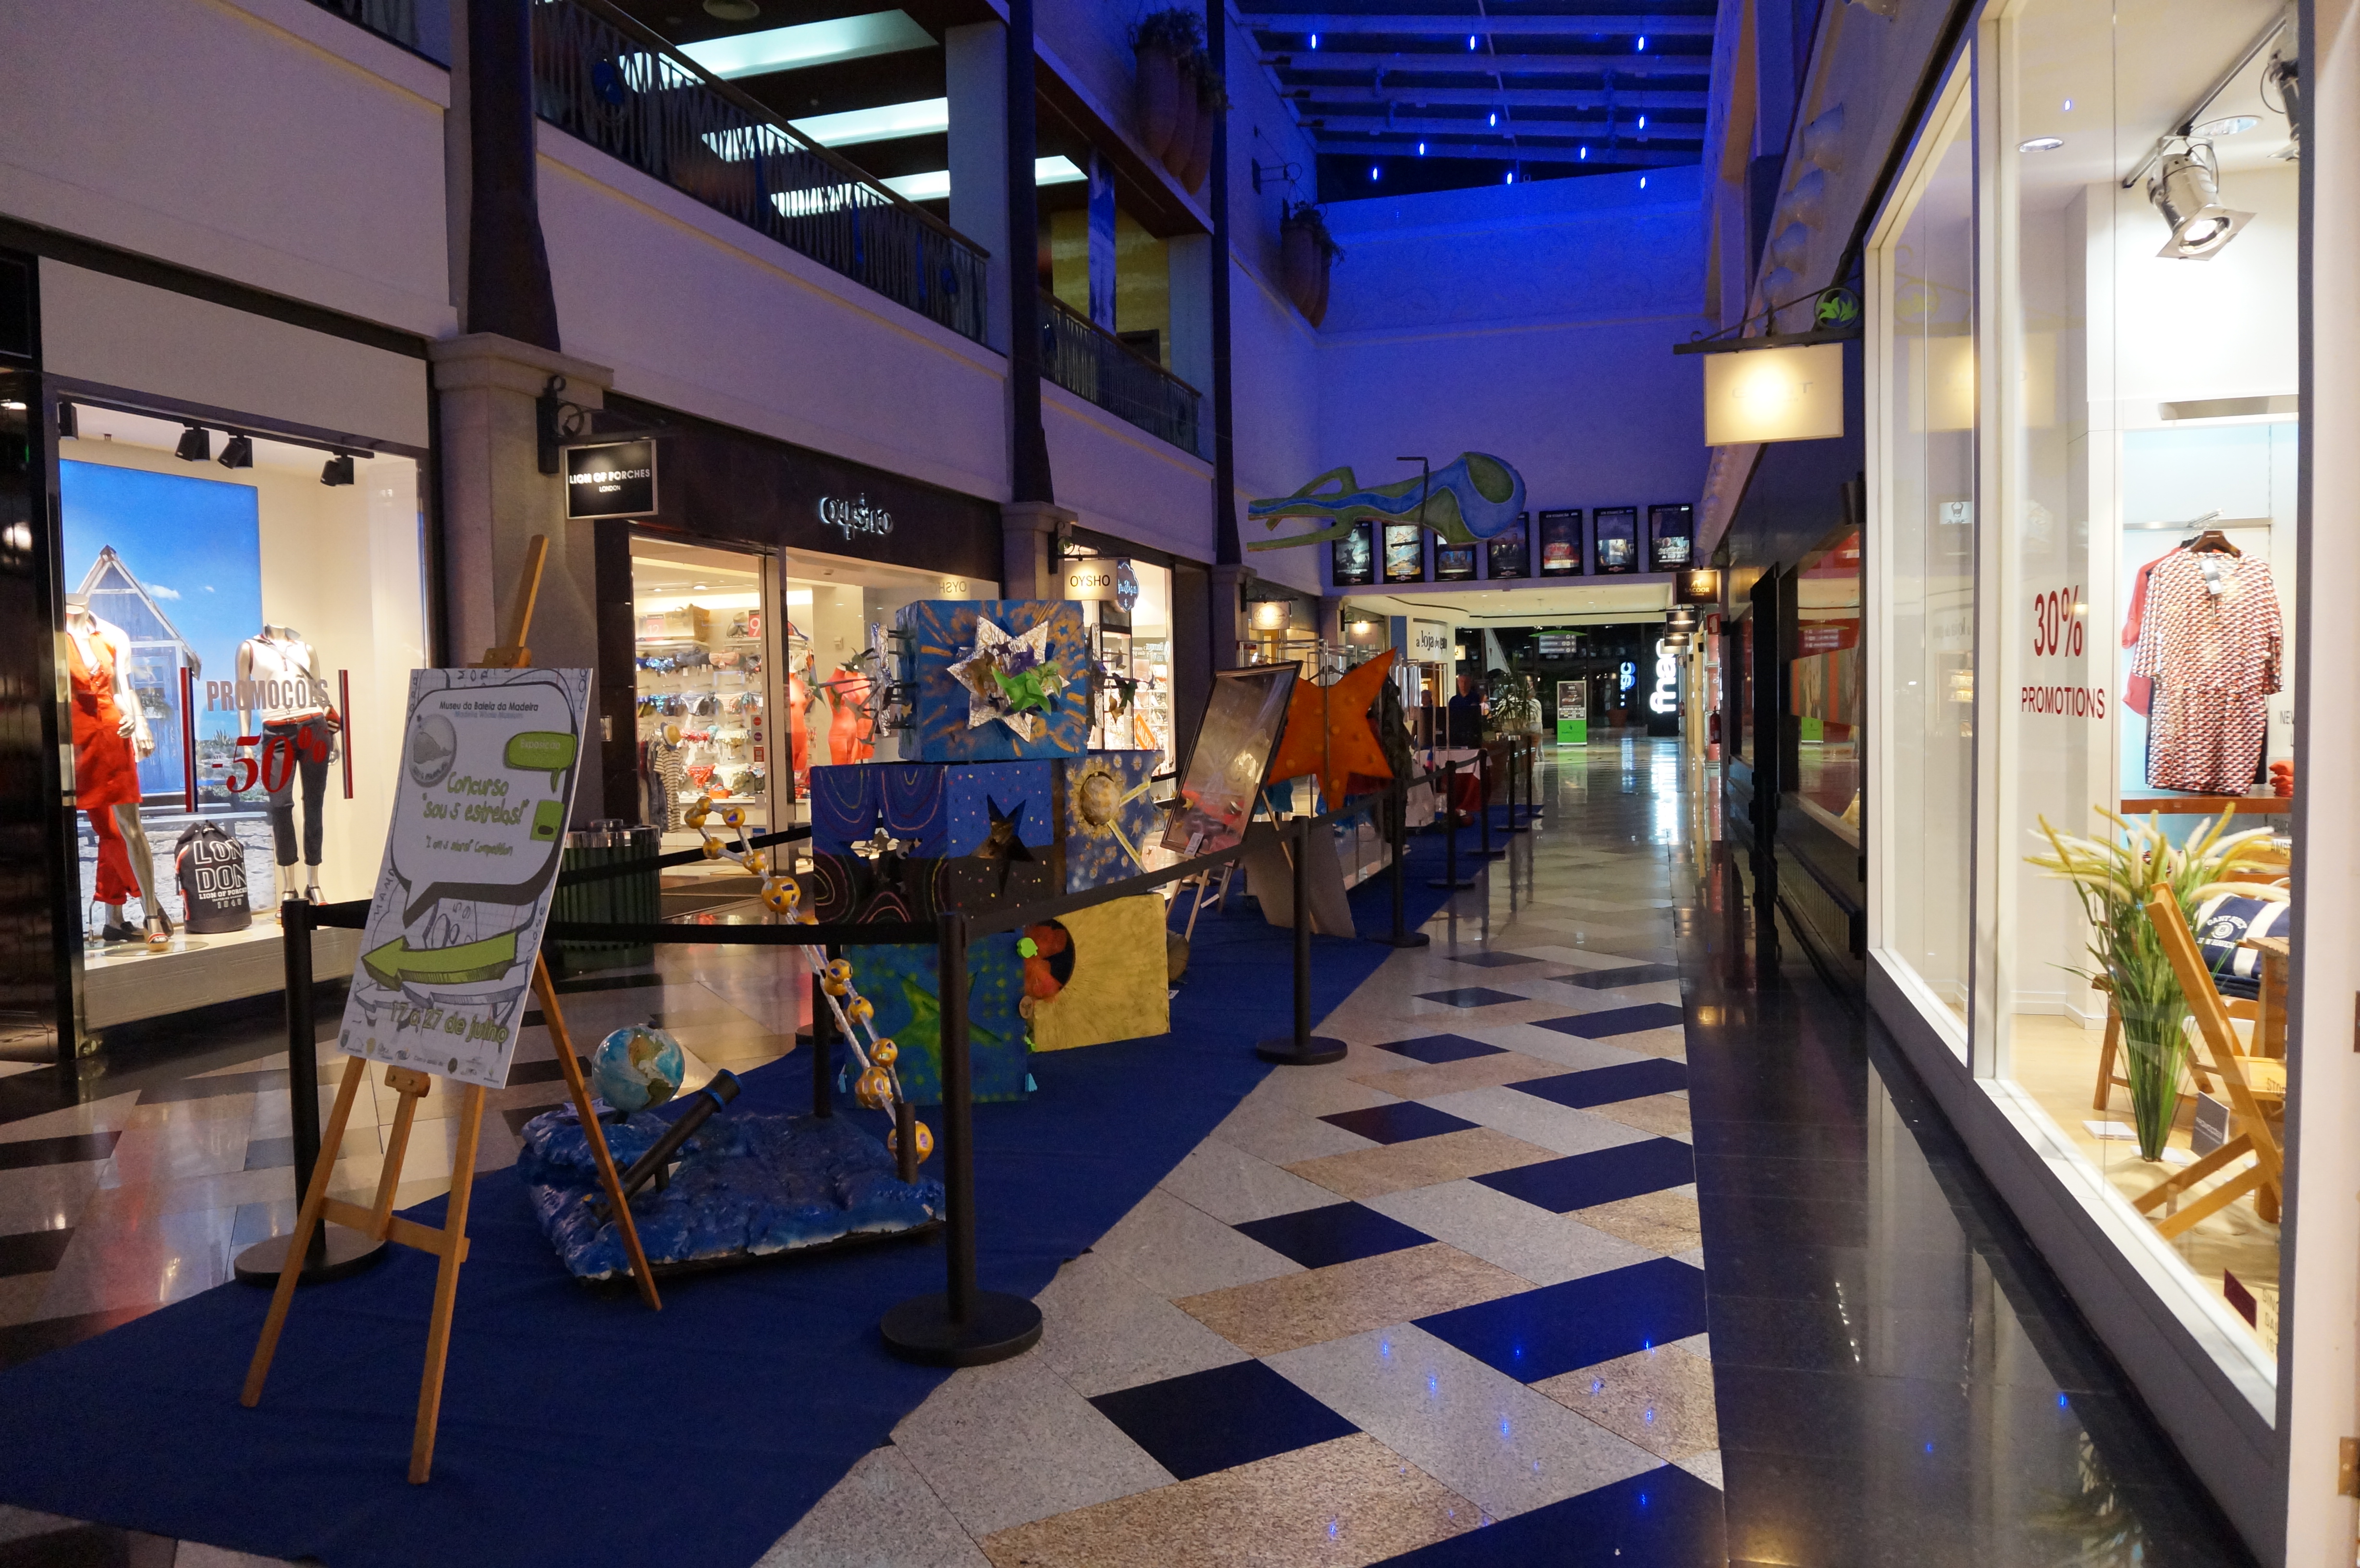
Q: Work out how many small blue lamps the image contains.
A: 10